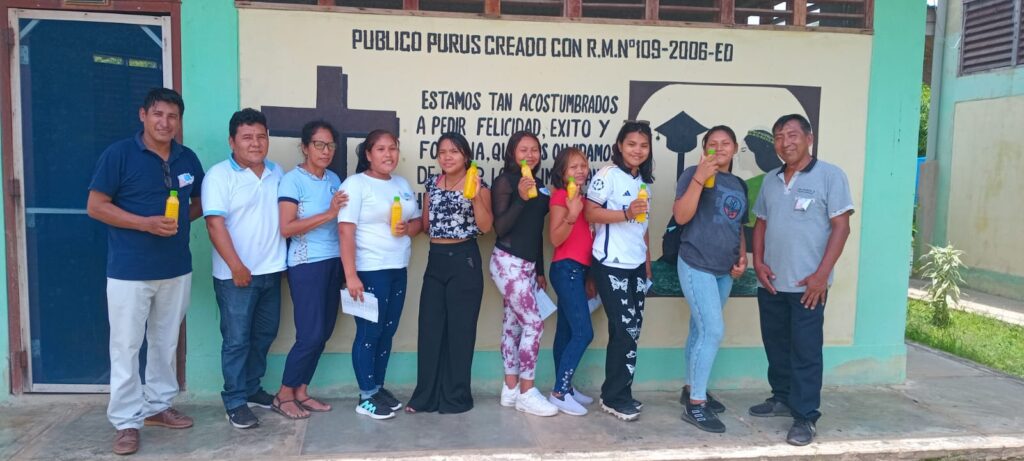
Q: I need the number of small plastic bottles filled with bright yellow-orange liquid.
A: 7